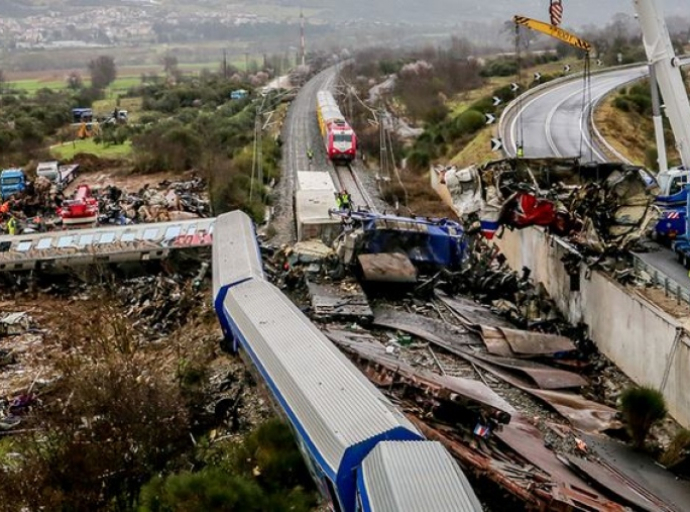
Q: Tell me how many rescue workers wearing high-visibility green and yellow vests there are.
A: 5